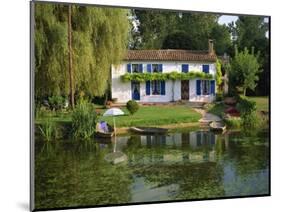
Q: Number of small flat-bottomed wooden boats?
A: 3